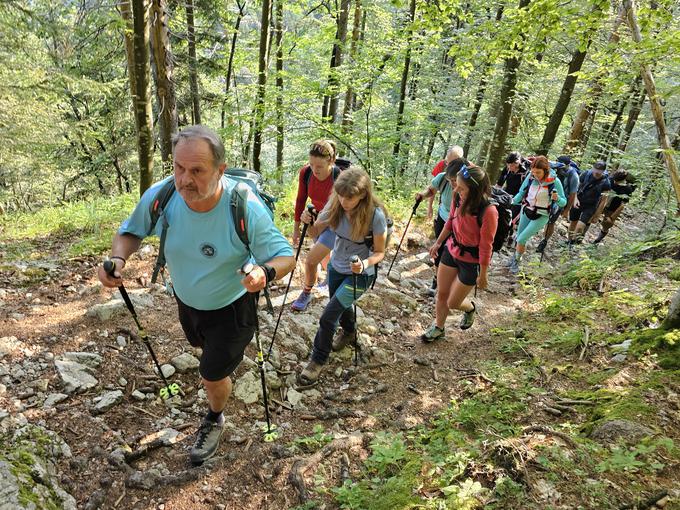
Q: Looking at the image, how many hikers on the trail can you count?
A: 11